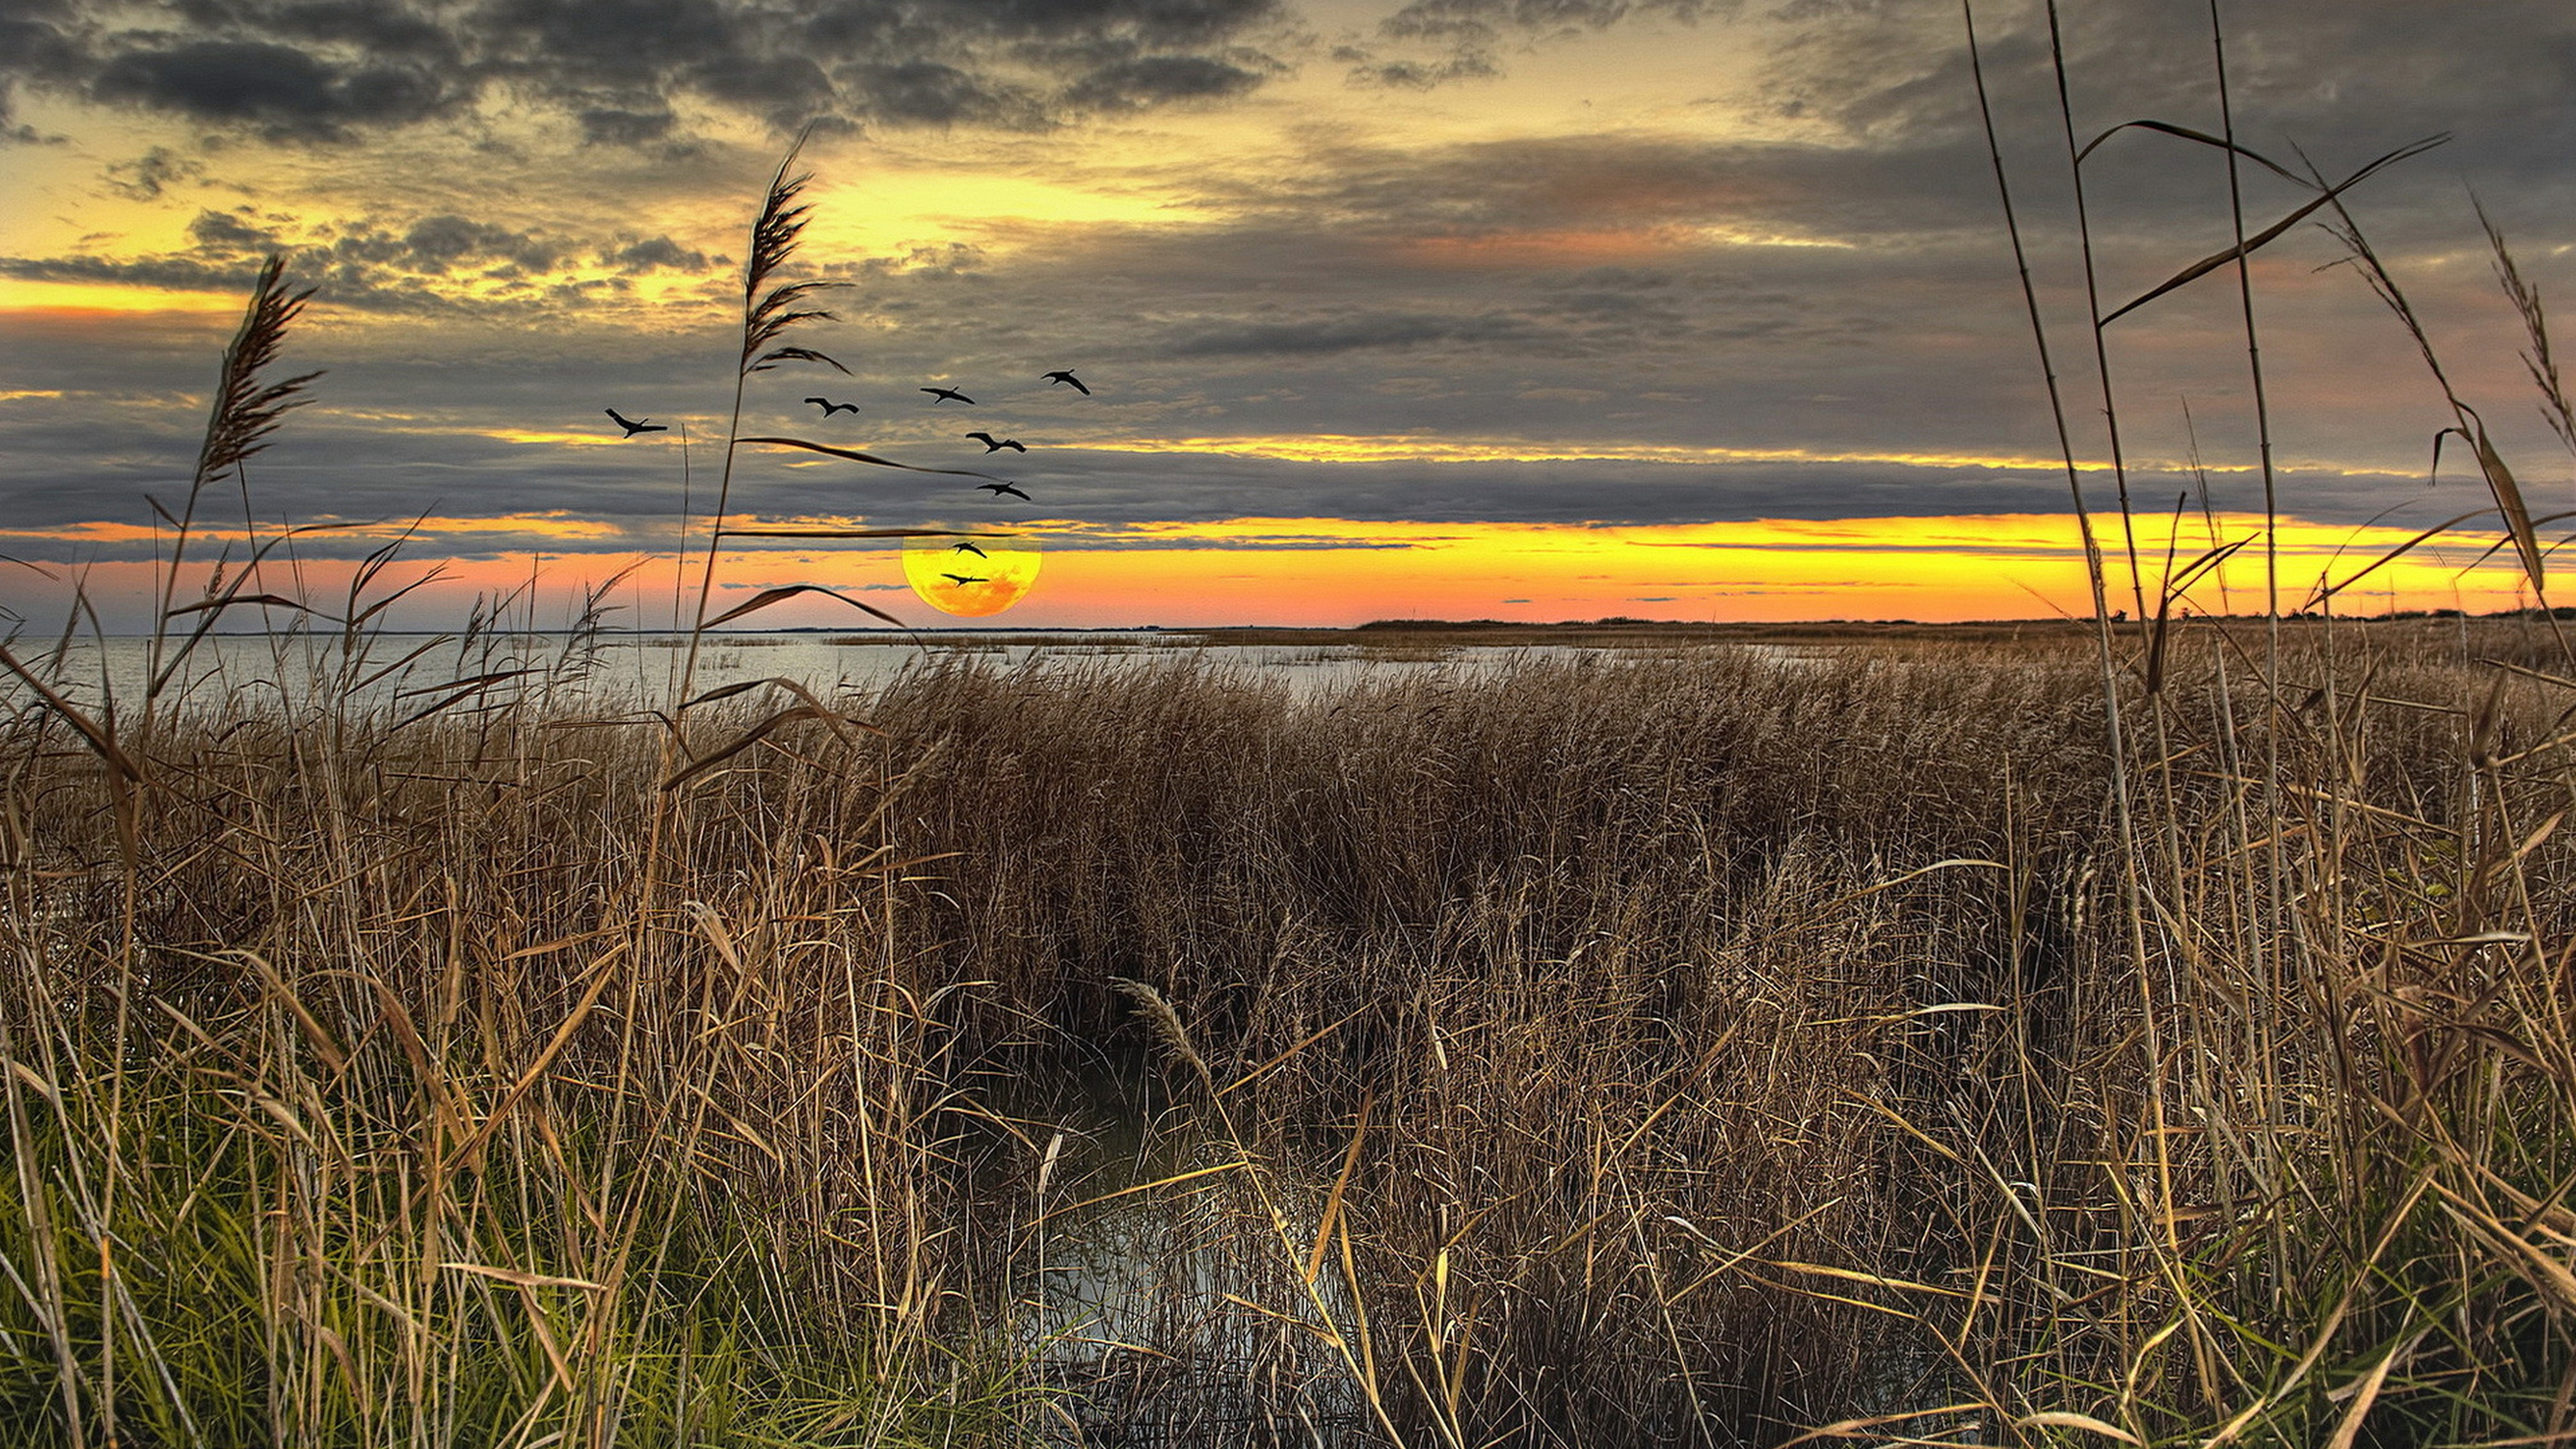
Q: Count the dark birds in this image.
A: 8